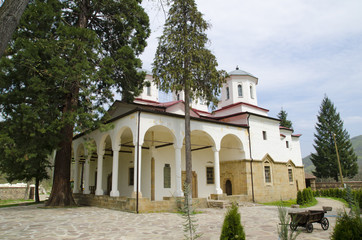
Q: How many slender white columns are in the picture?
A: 7